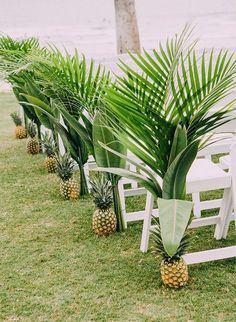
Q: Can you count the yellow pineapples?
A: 6